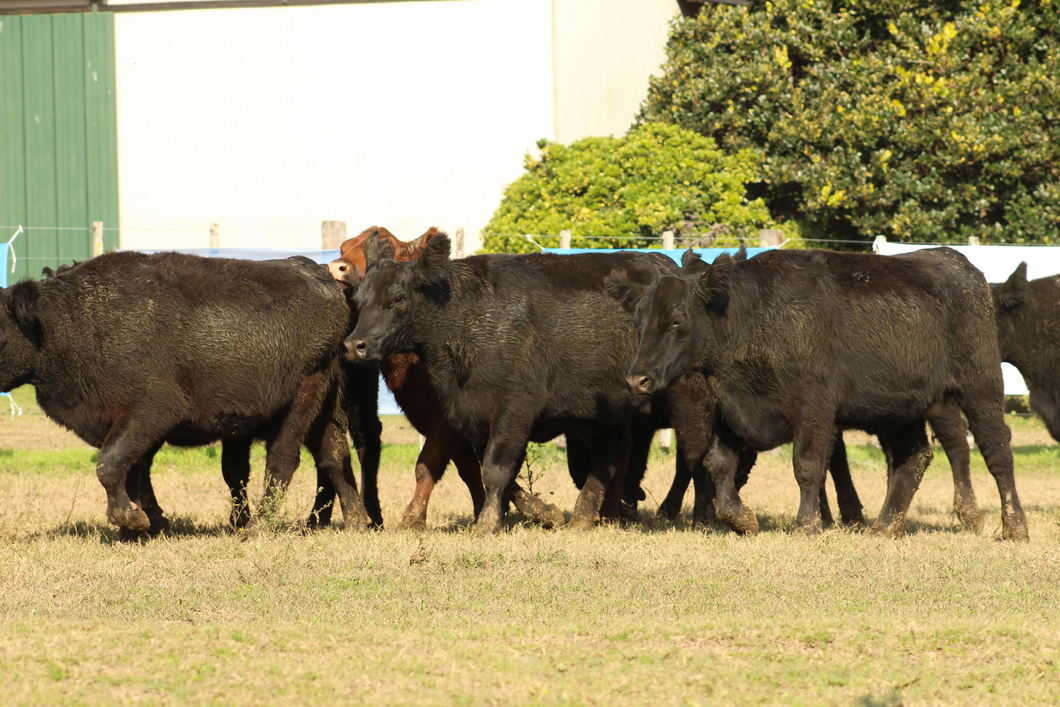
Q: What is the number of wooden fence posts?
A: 9